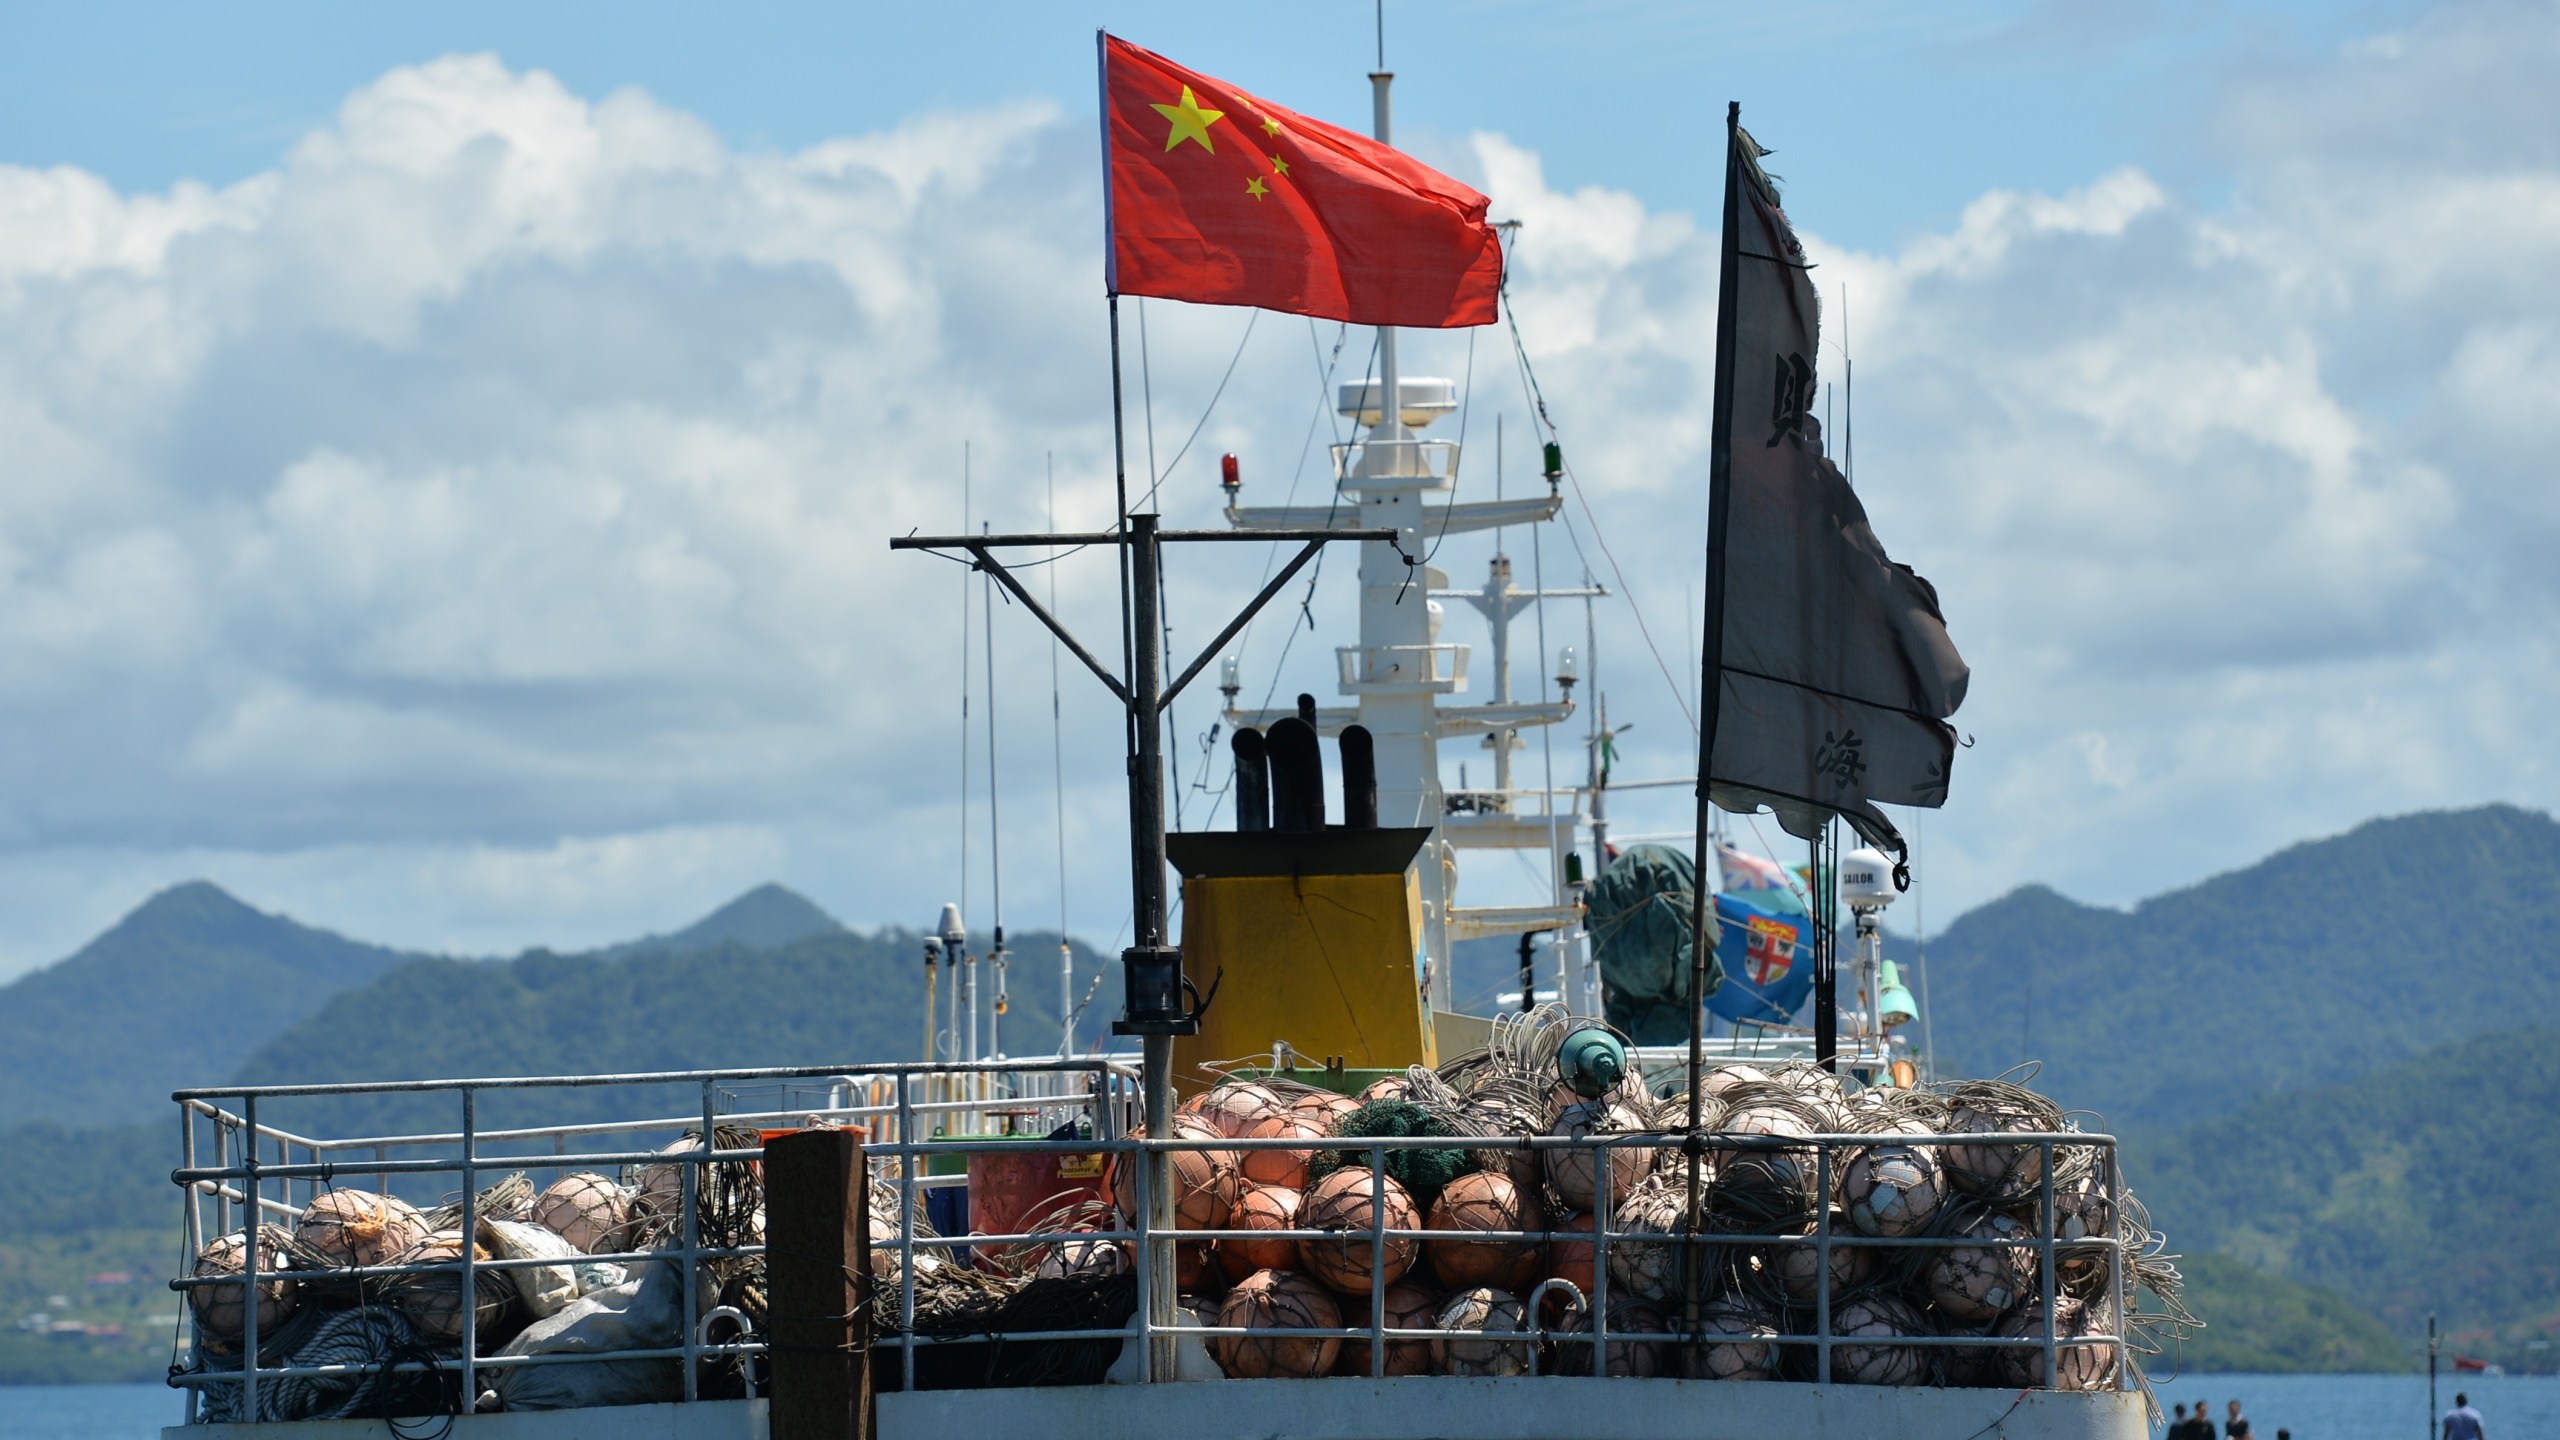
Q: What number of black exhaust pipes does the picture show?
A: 4